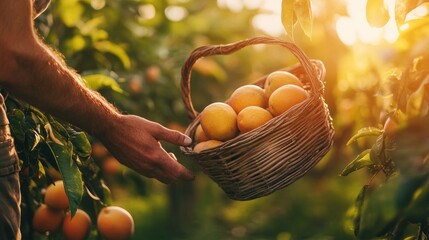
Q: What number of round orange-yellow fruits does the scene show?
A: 11